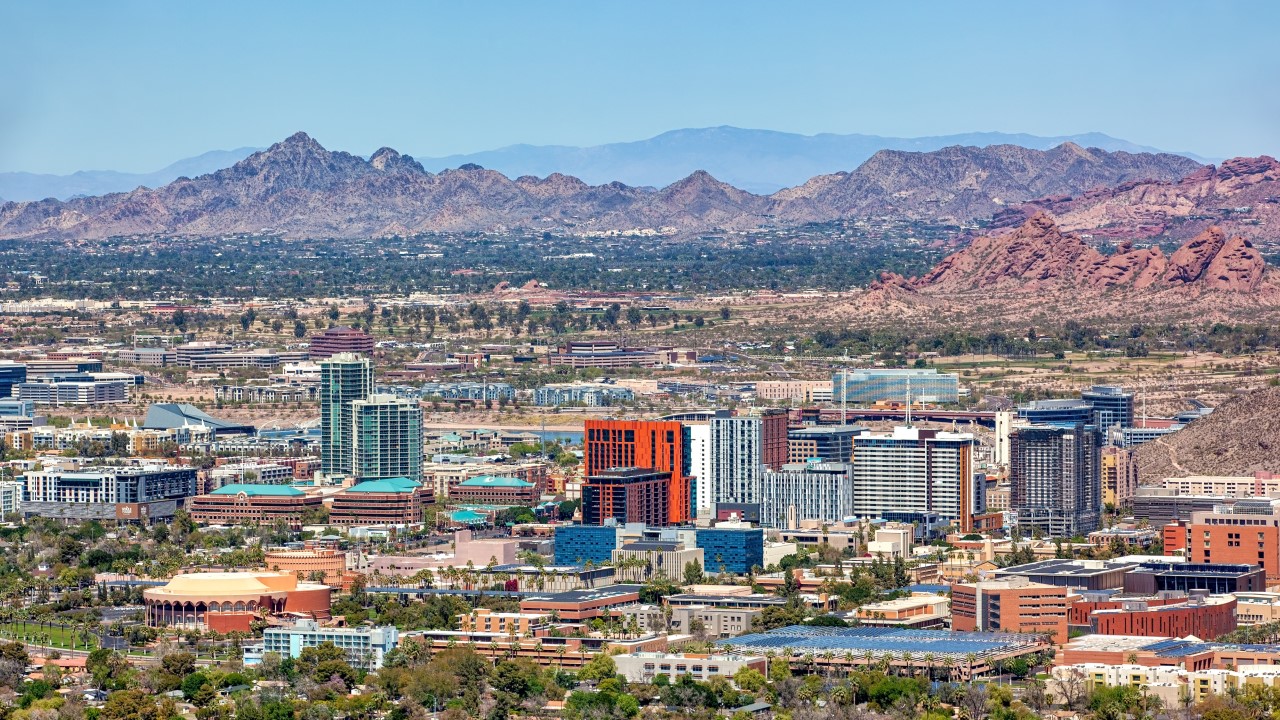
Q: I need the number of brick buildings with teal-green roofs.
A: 3